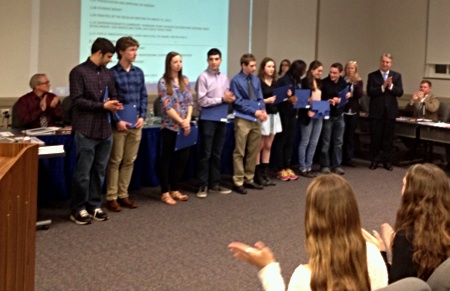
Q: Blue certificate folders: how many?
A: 9